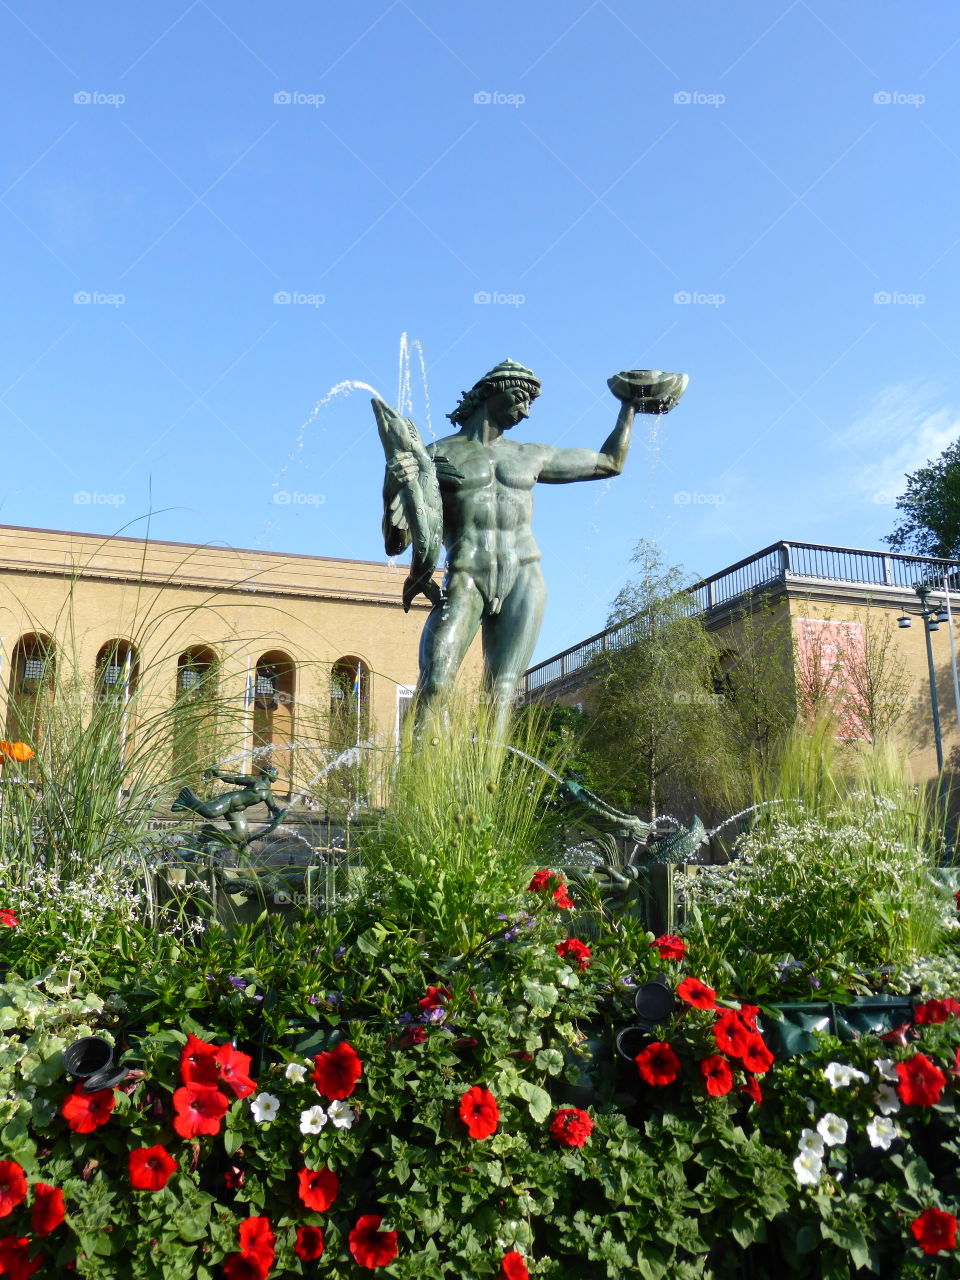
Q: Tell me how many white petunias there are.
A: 12